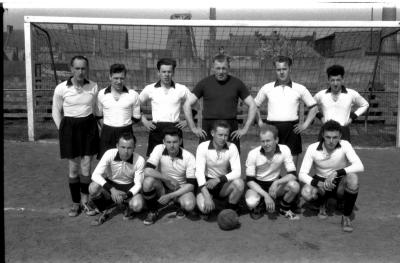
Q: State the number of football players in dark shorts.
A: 11